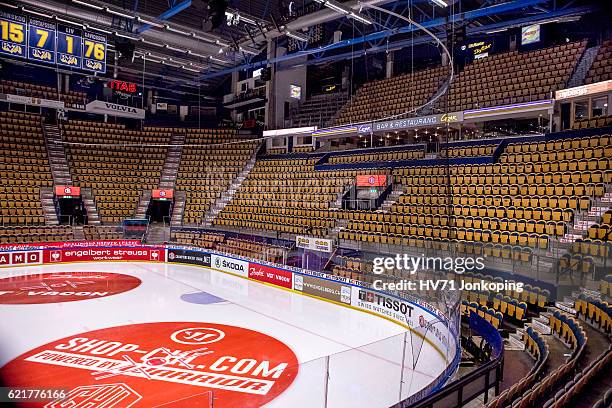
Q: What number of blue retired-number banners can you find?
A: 4